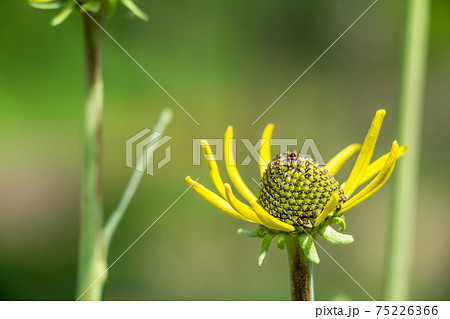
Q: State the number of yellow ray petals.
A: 11